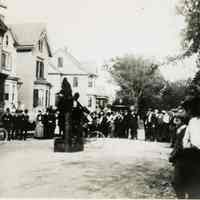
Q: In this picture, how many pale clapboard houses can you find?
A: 3